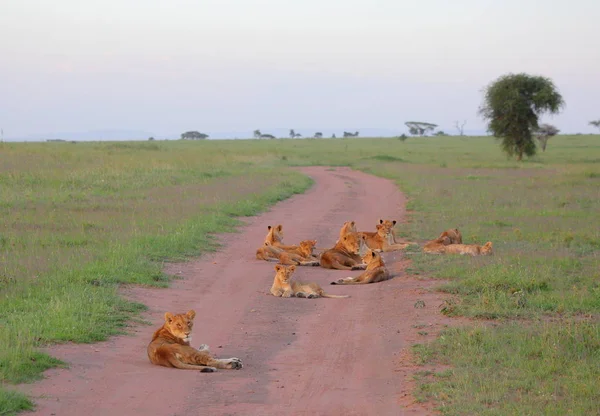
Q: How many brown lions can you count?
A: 11